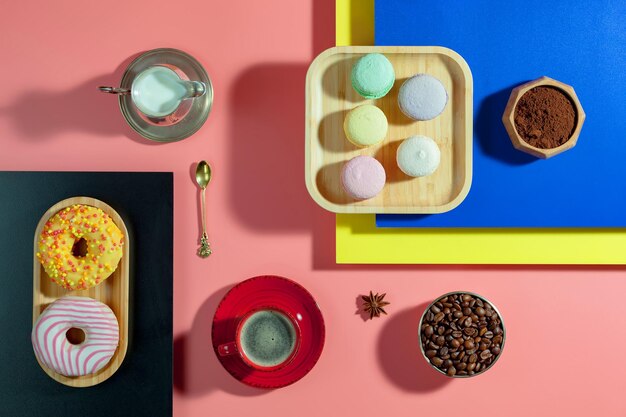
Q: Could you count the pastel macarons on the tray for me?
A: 5